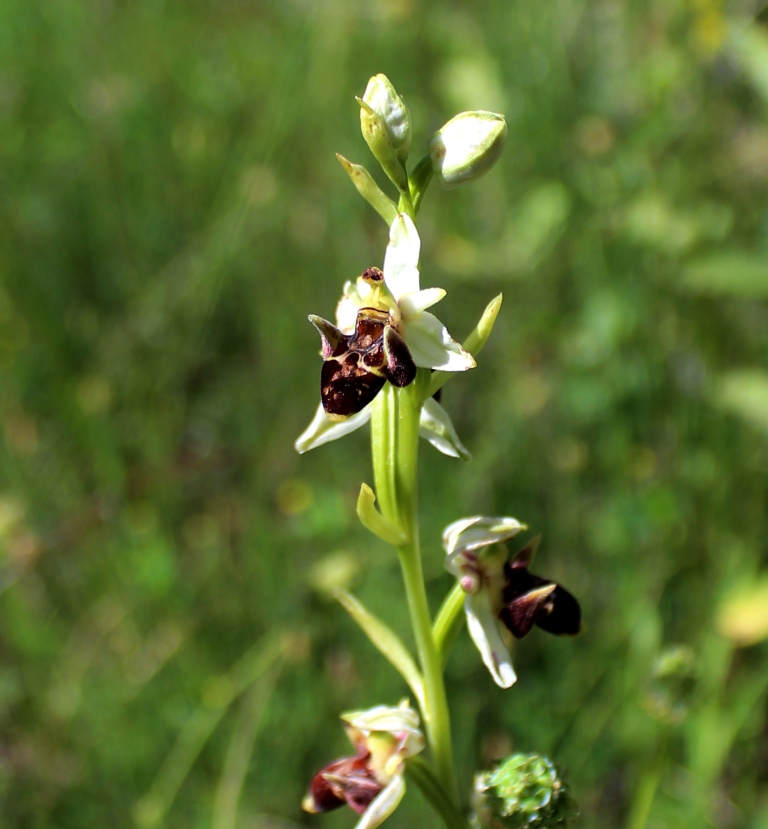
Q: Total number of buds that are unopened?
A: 2